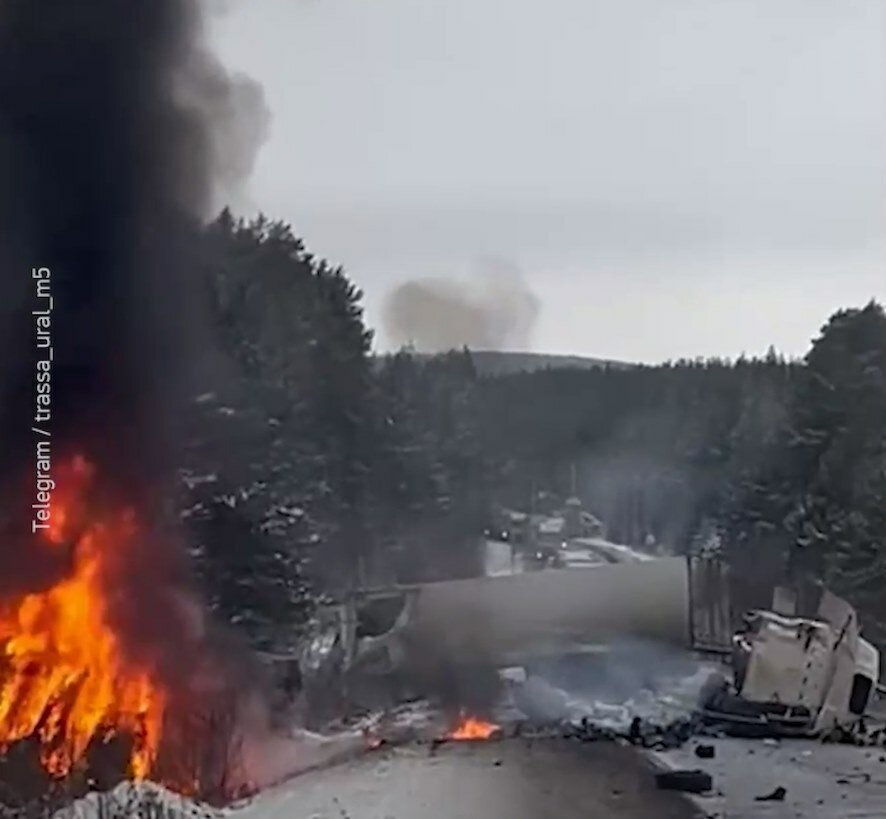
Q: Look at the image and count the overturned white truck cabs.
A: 1